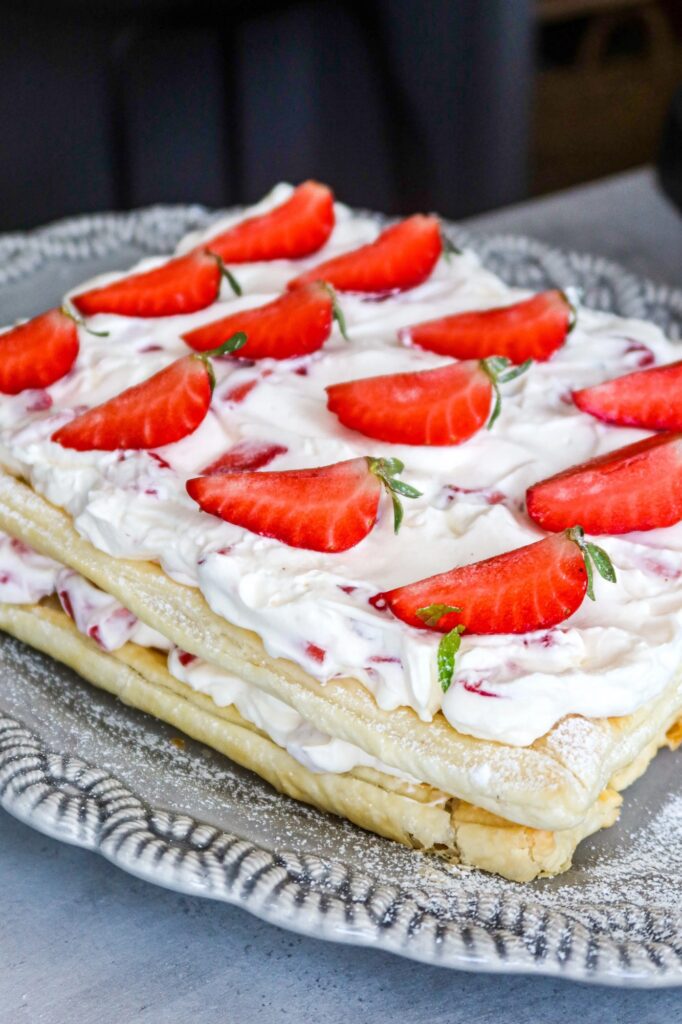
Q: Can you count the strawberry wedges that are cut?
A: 12